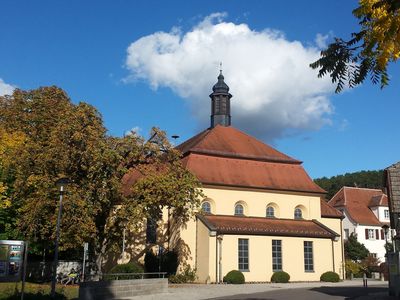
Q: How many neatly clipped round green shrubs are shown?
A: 3